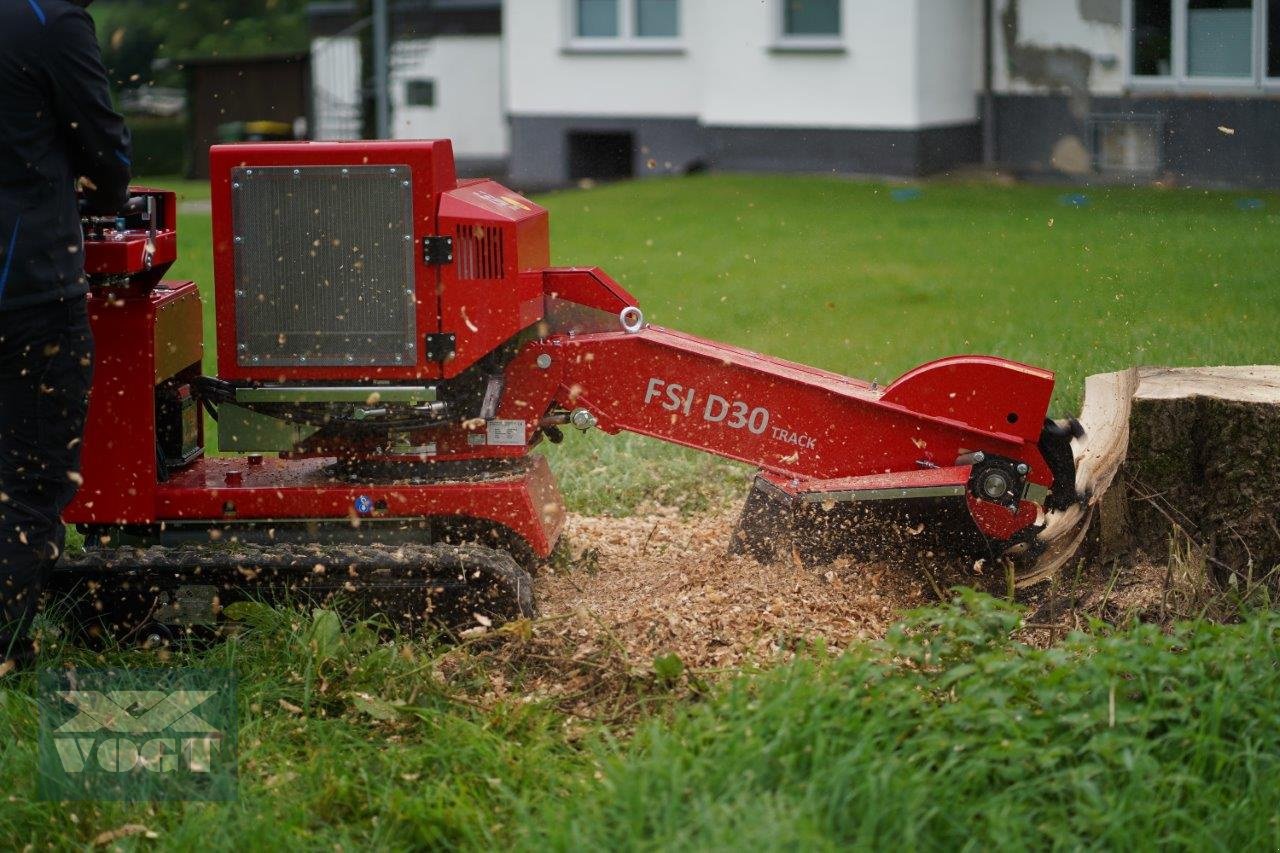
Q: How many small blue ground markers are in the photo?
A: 3